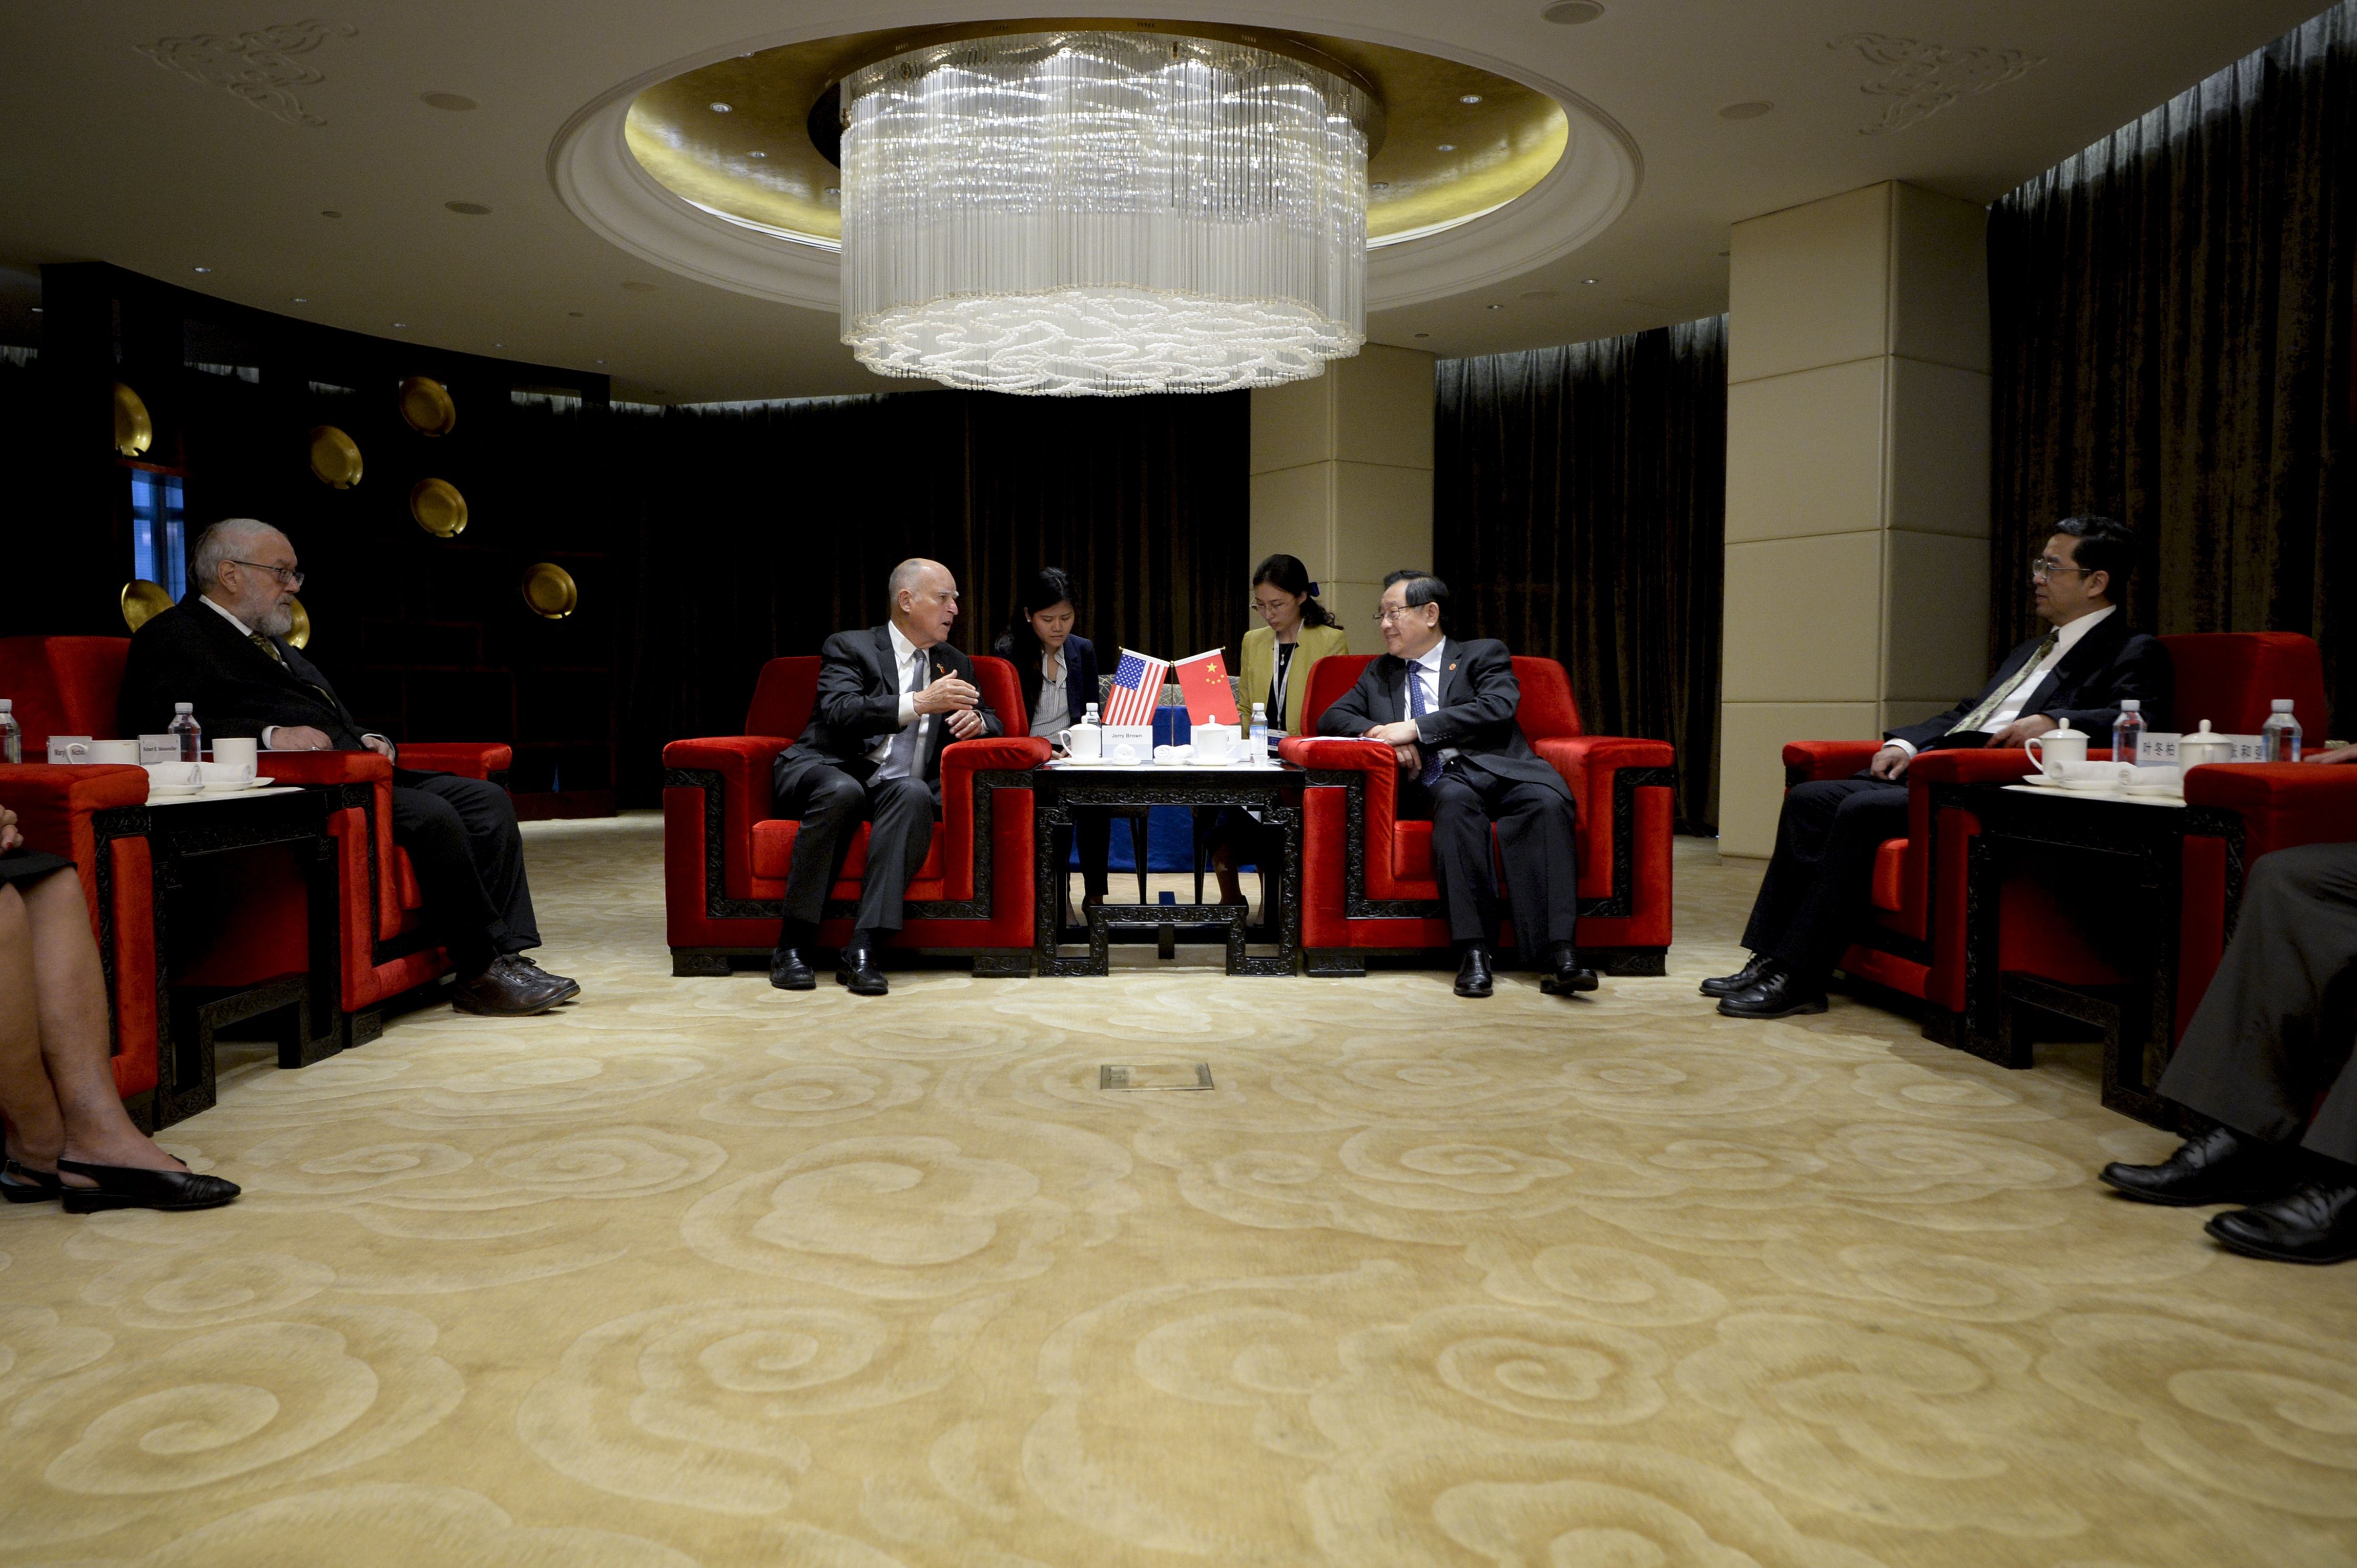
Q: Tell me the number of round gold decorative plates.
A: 7